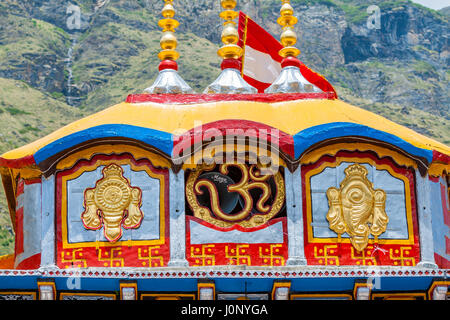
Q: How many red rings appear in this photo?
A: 3